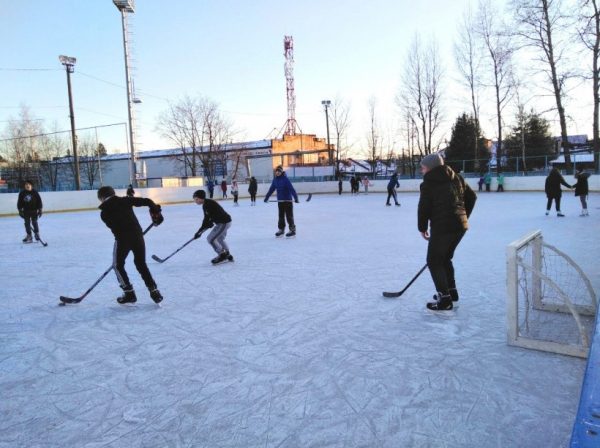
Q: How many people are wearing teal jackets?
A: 2